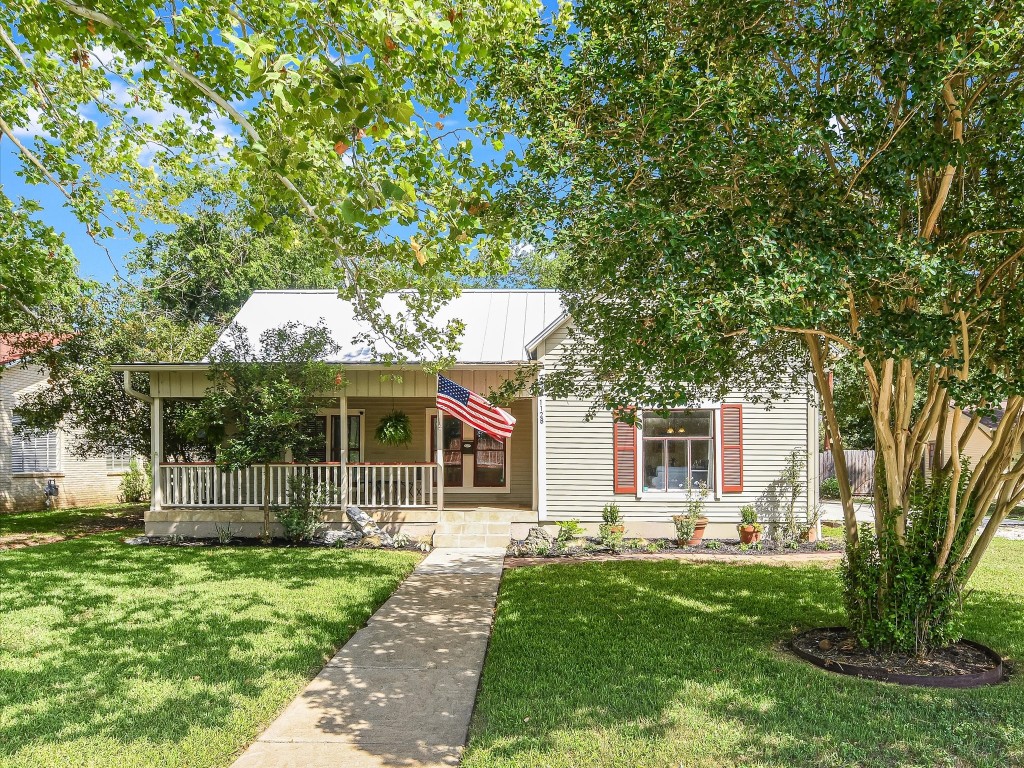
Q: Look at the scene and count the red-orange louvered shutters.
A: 2